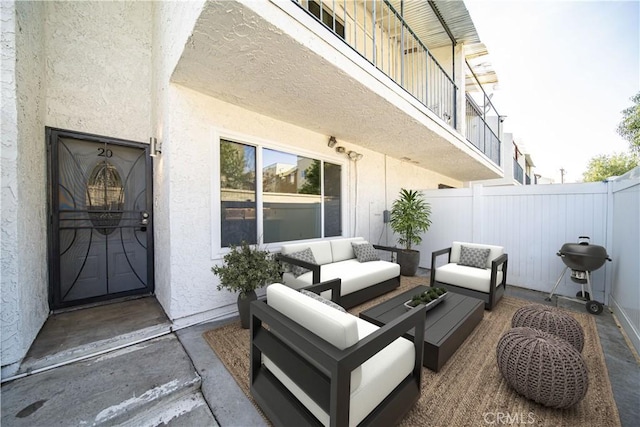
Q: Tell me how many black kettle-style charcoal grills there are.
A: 1